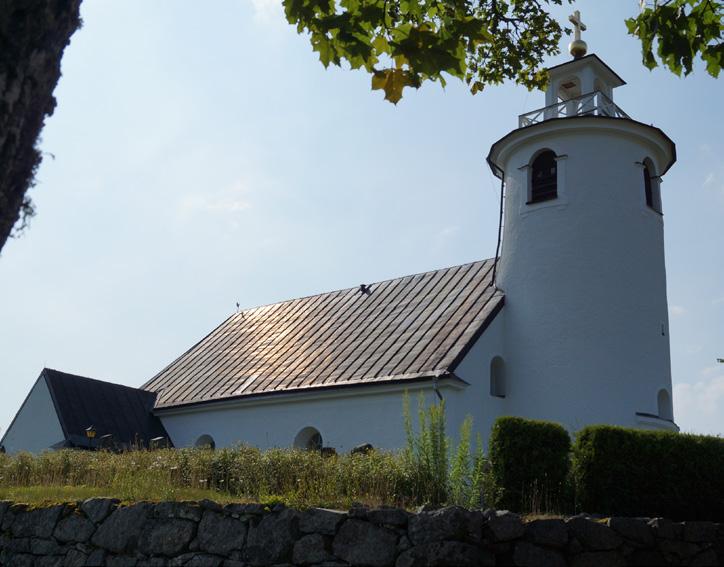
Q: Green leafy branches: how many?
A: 2